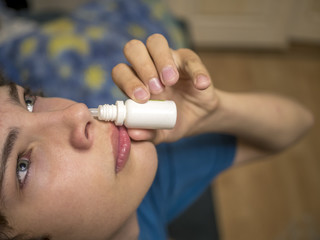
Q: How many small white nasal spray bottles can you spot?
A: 1